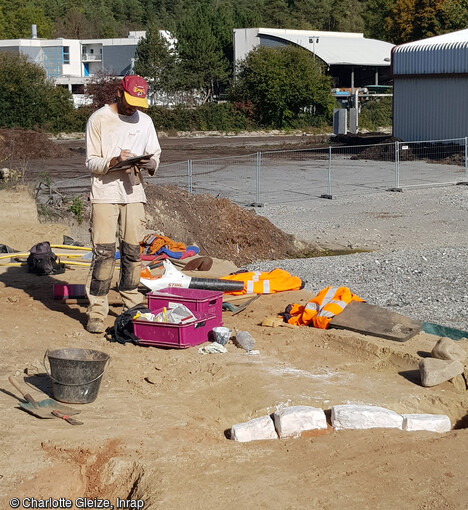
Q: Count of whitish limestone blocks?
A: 4